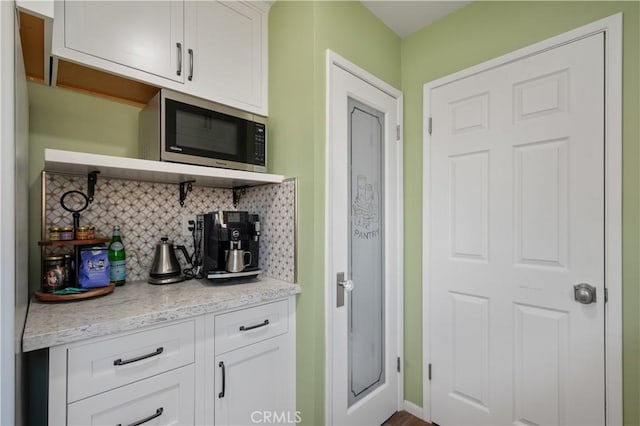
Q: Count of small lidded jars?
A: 4